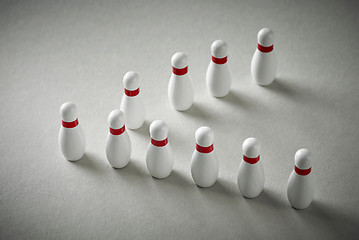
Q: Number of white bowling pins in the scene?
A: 10